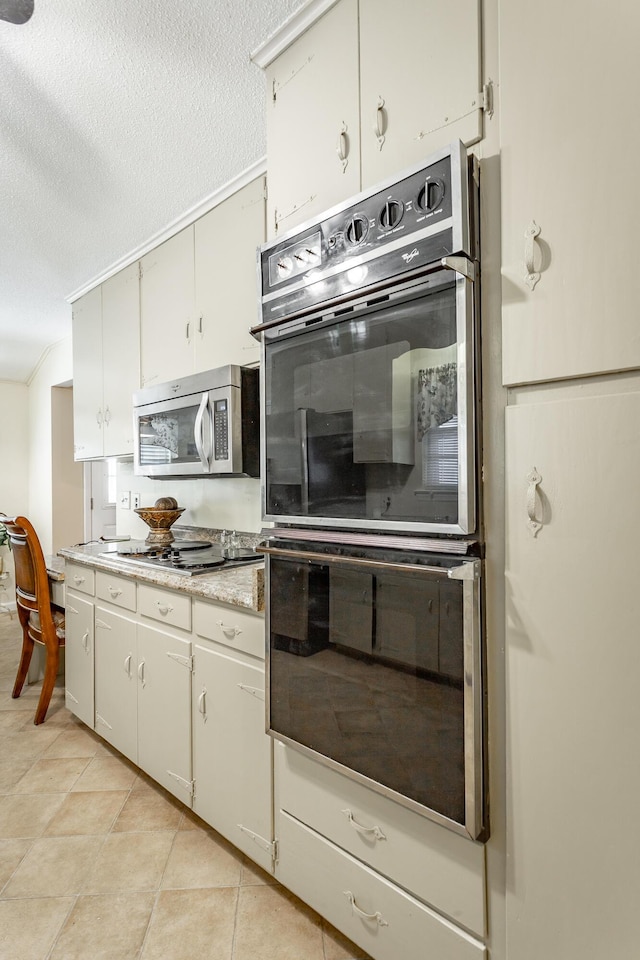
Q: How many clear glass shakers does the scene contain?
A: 2